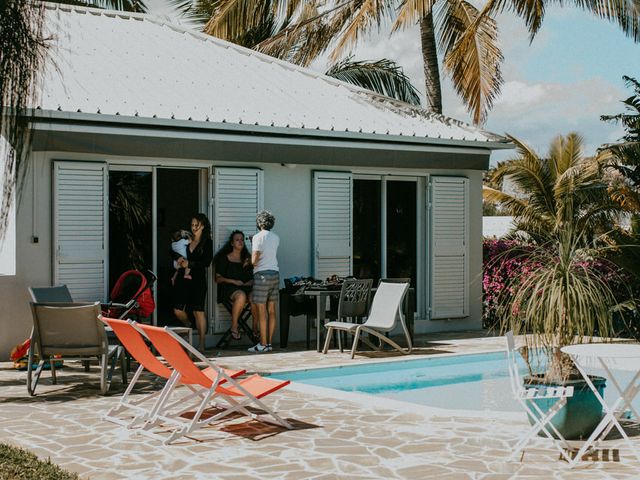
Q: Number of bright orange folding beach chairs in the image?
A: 2